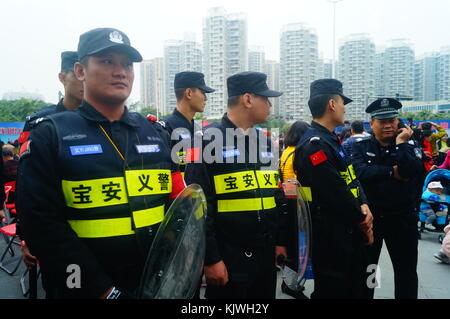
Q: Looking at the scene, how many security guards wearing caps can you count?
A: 6